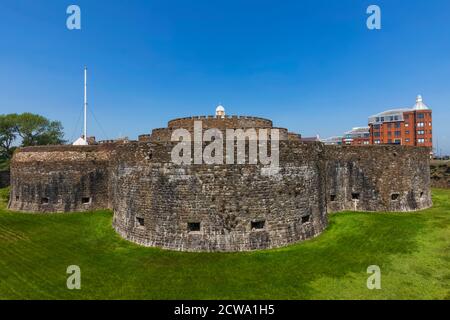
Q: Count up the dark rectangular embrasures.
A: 11